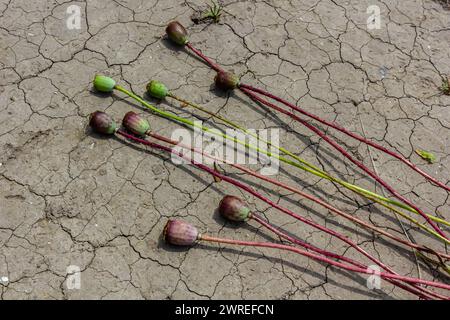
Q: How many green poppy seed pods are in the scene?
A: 2